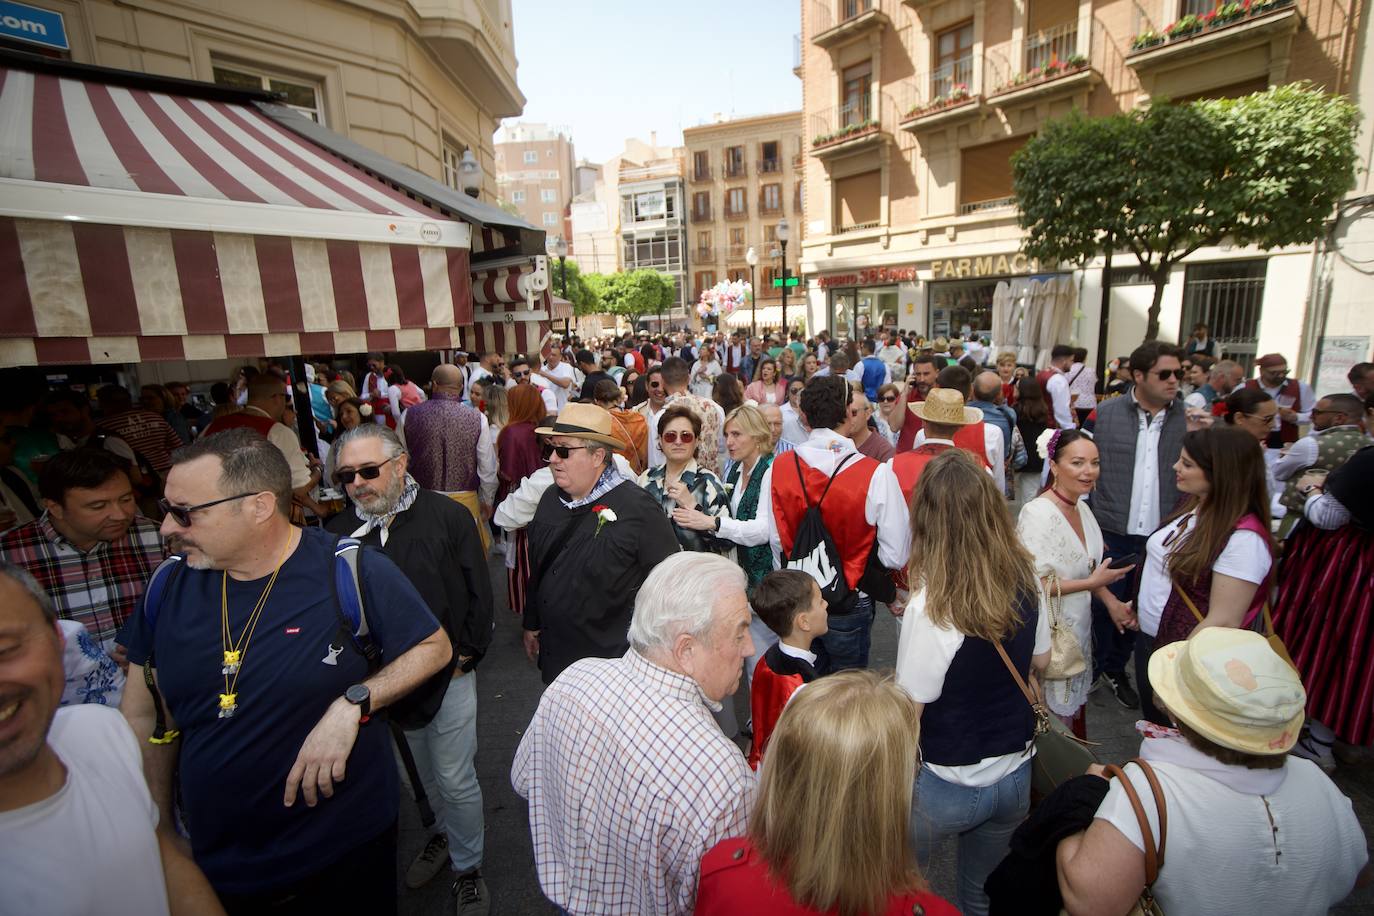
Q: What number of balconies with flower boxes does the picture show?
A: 4